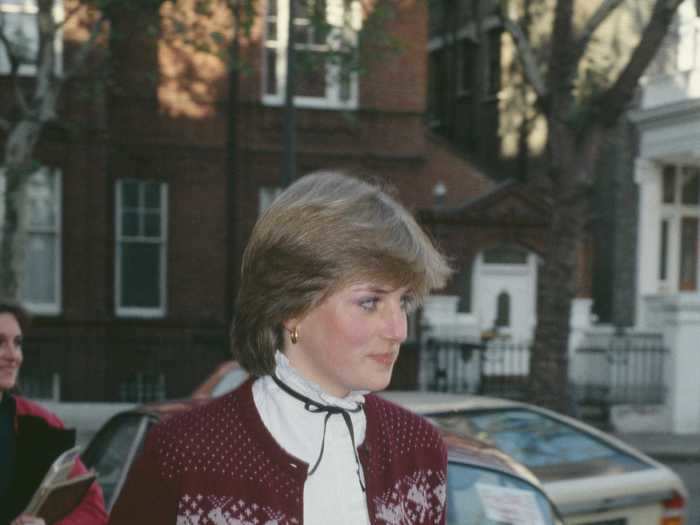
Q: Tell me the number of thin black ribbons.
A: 1